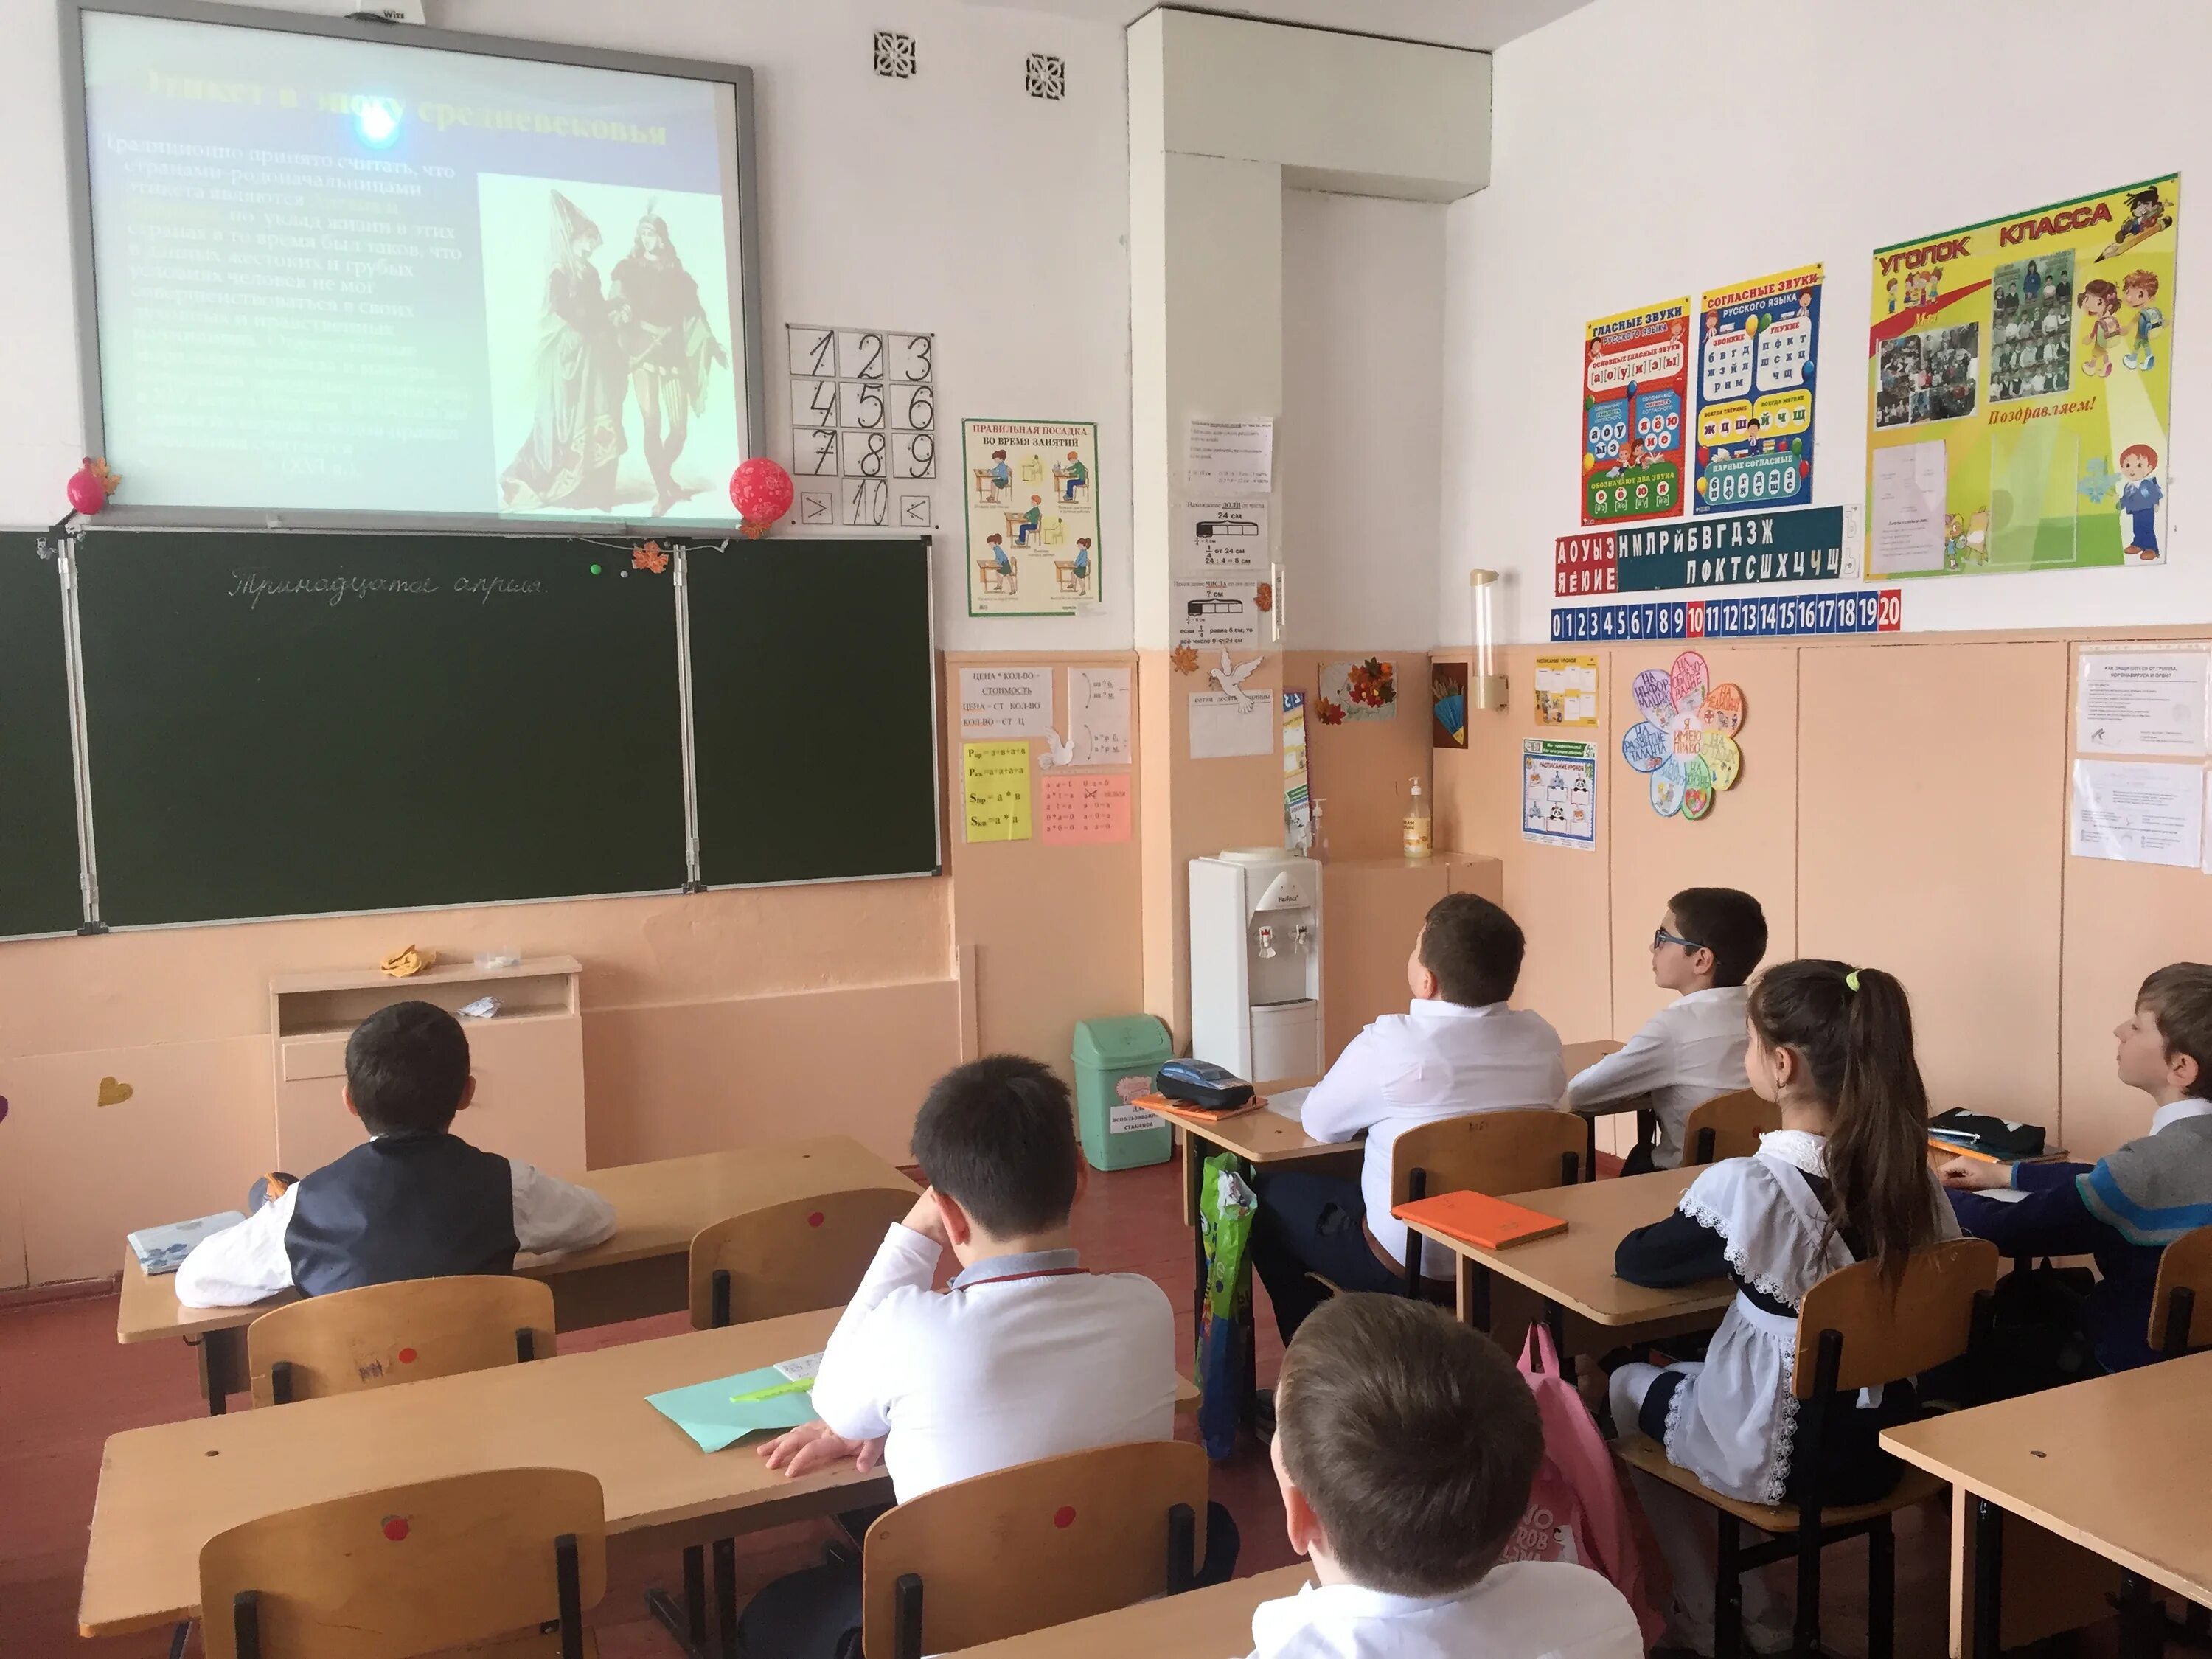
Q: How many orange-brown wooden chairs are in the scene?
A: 8